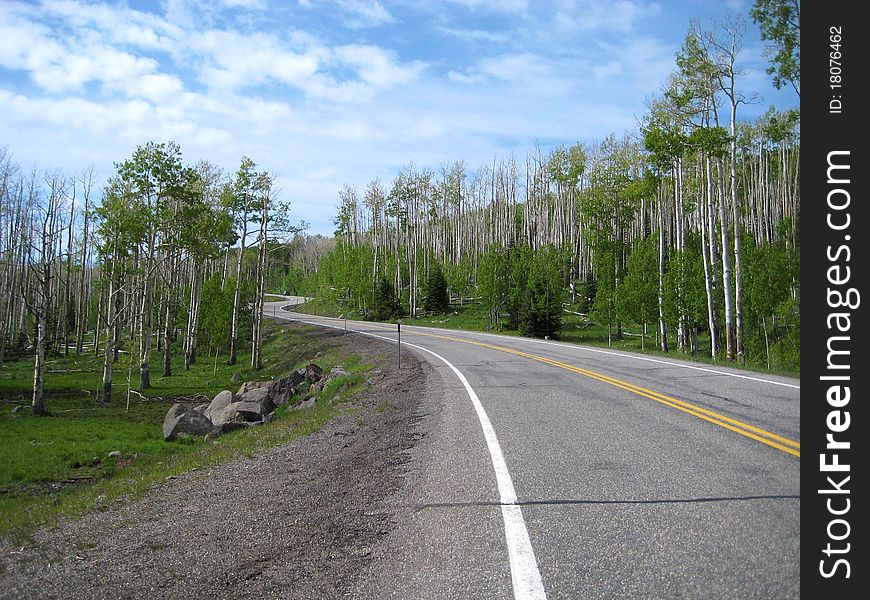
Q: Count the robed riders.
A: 0